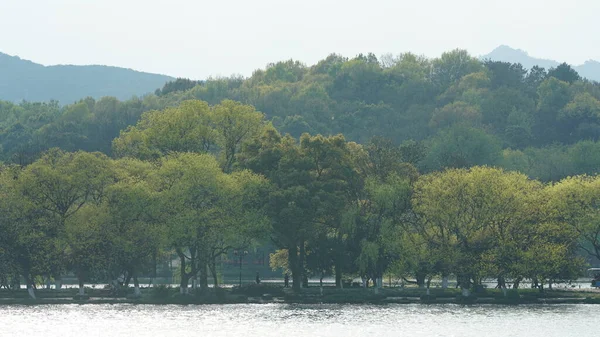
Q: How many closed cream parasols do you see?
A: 0